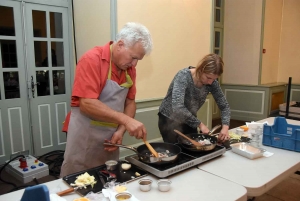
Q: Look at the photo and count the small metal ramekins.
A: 4